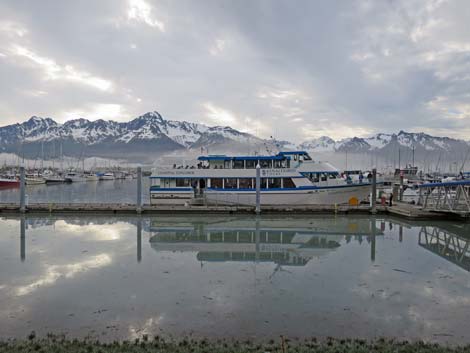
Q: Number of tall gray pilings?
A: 4